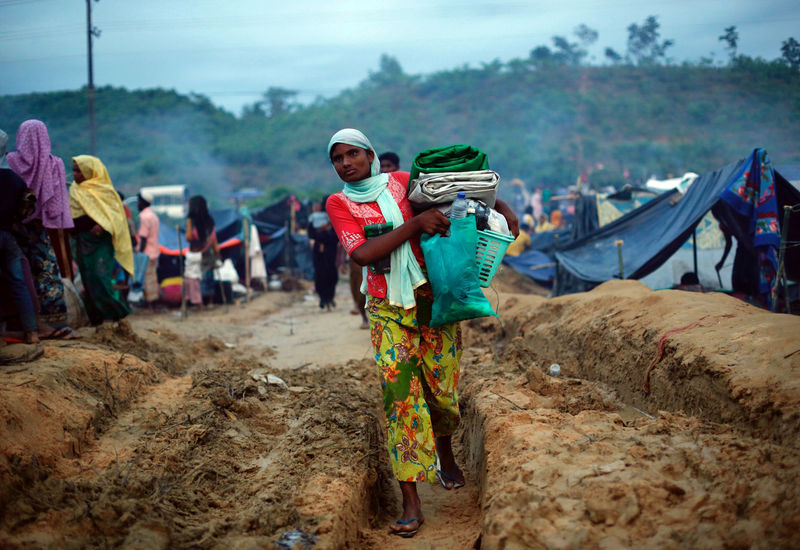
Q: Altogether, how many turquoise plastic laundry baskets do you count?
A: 1